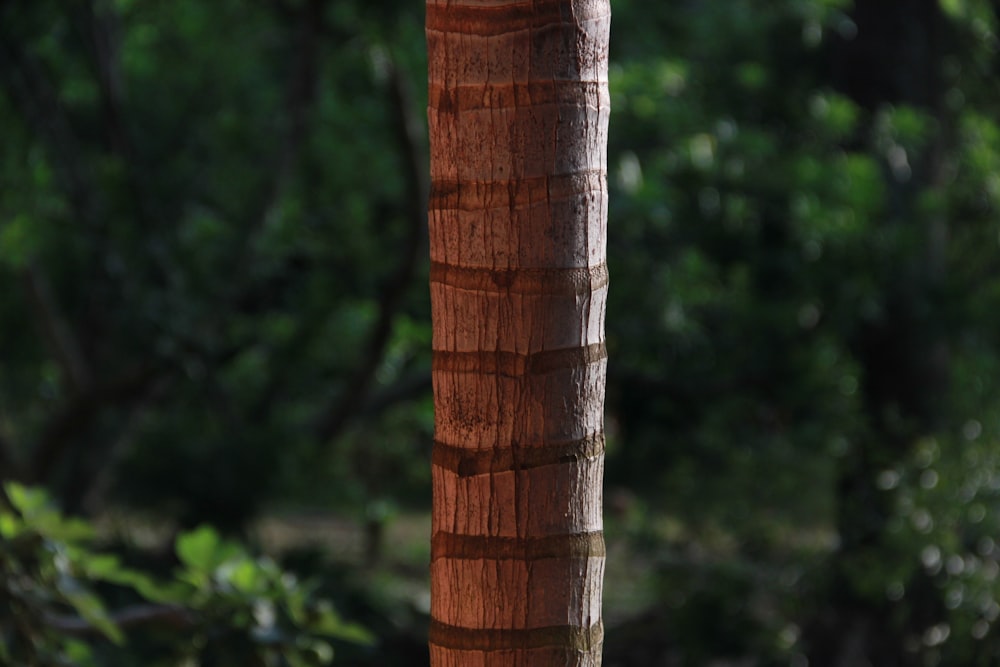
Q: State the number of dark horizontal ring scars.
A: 8